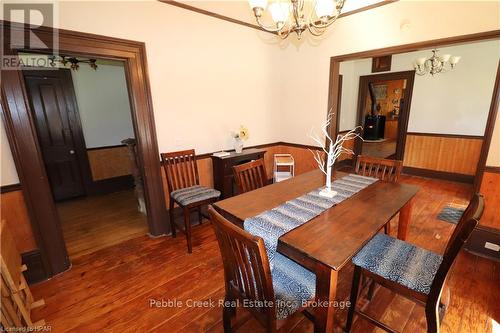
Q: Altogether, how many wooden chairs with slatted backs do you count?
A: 5